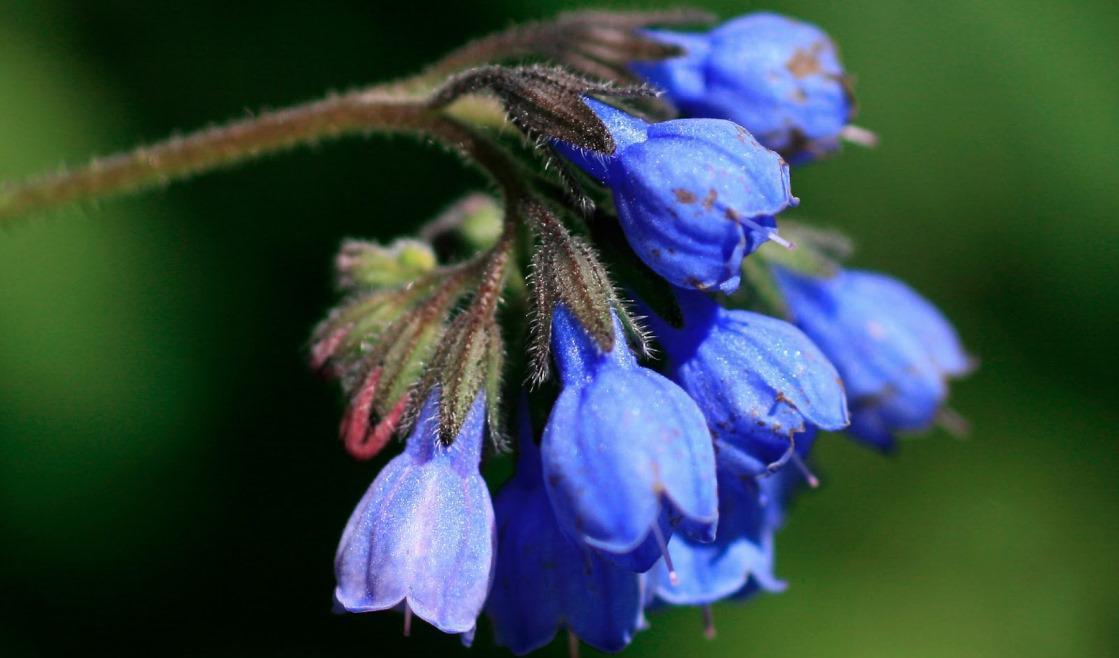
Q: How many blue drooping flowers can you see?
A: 8